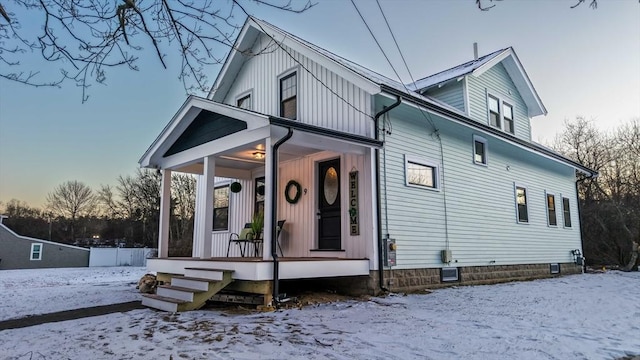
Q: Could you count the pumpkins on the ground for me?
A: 0